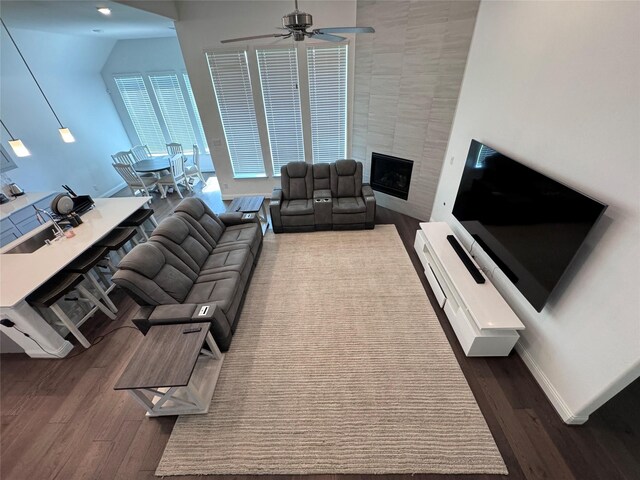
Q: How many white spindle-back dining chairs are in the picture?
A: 6